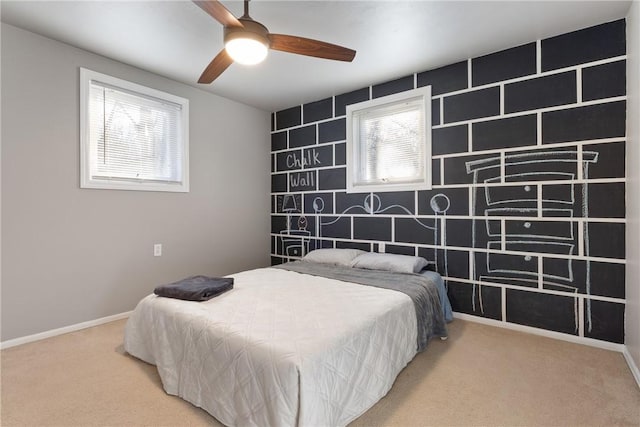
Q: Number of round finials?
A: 3